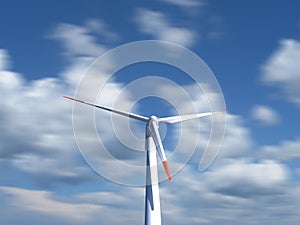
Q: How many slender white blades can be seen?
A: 3